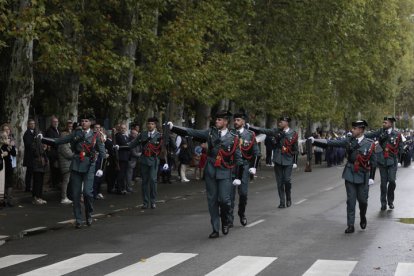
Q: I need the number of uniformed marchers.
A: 7